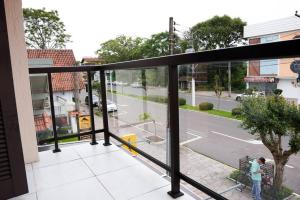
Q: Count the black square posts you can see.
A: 4